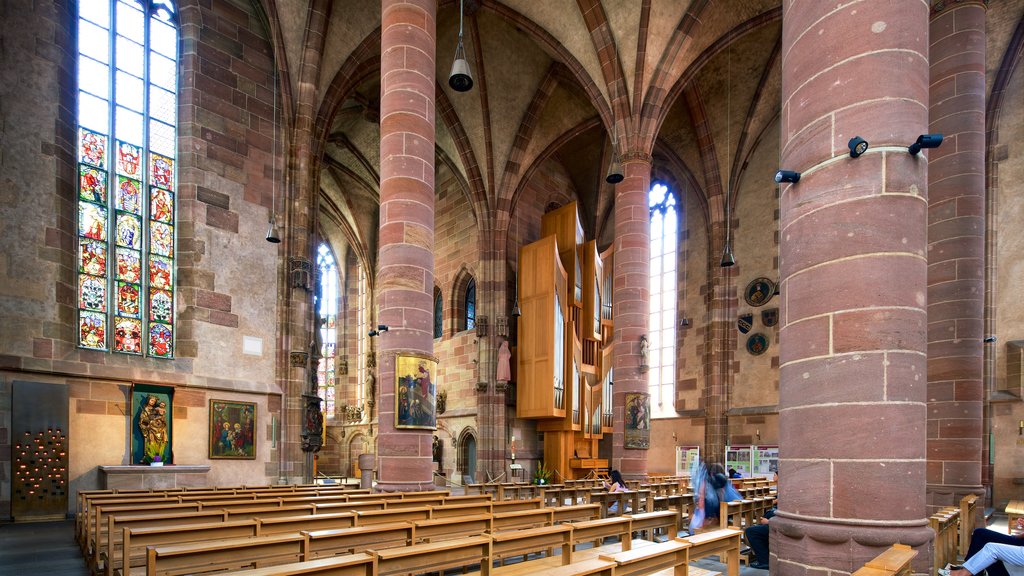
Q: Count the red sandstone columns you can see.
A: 4